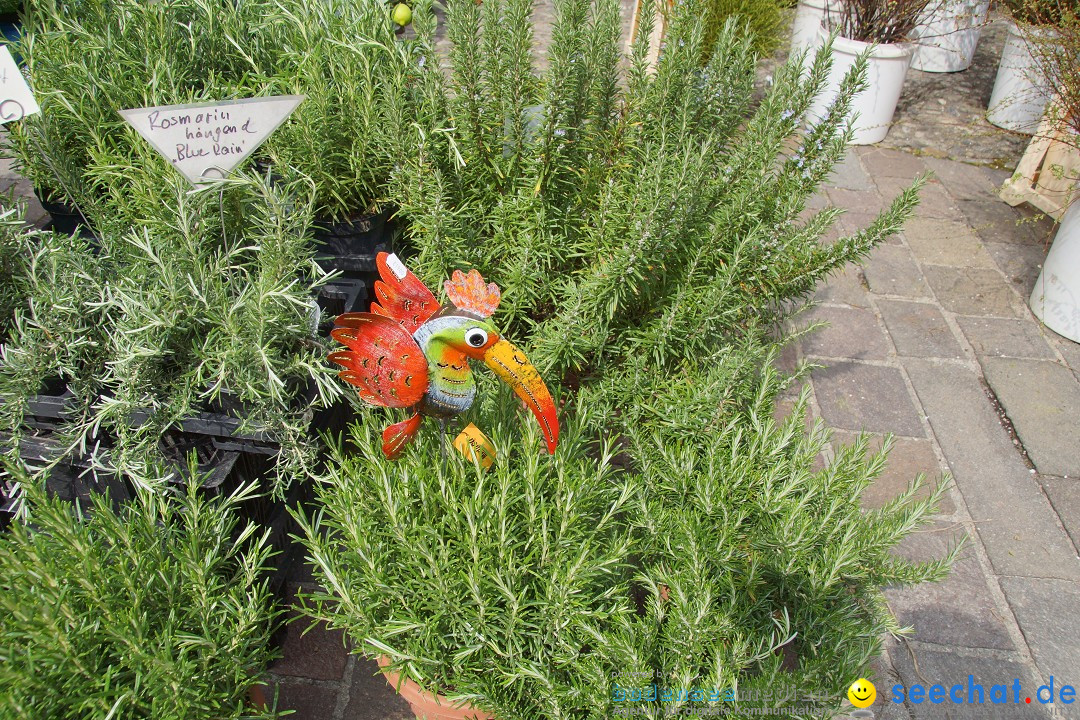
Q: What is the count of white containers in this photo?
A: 5